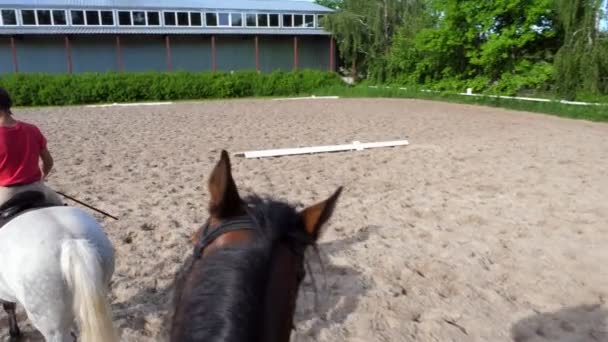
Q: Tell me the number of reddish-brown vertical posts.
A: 8